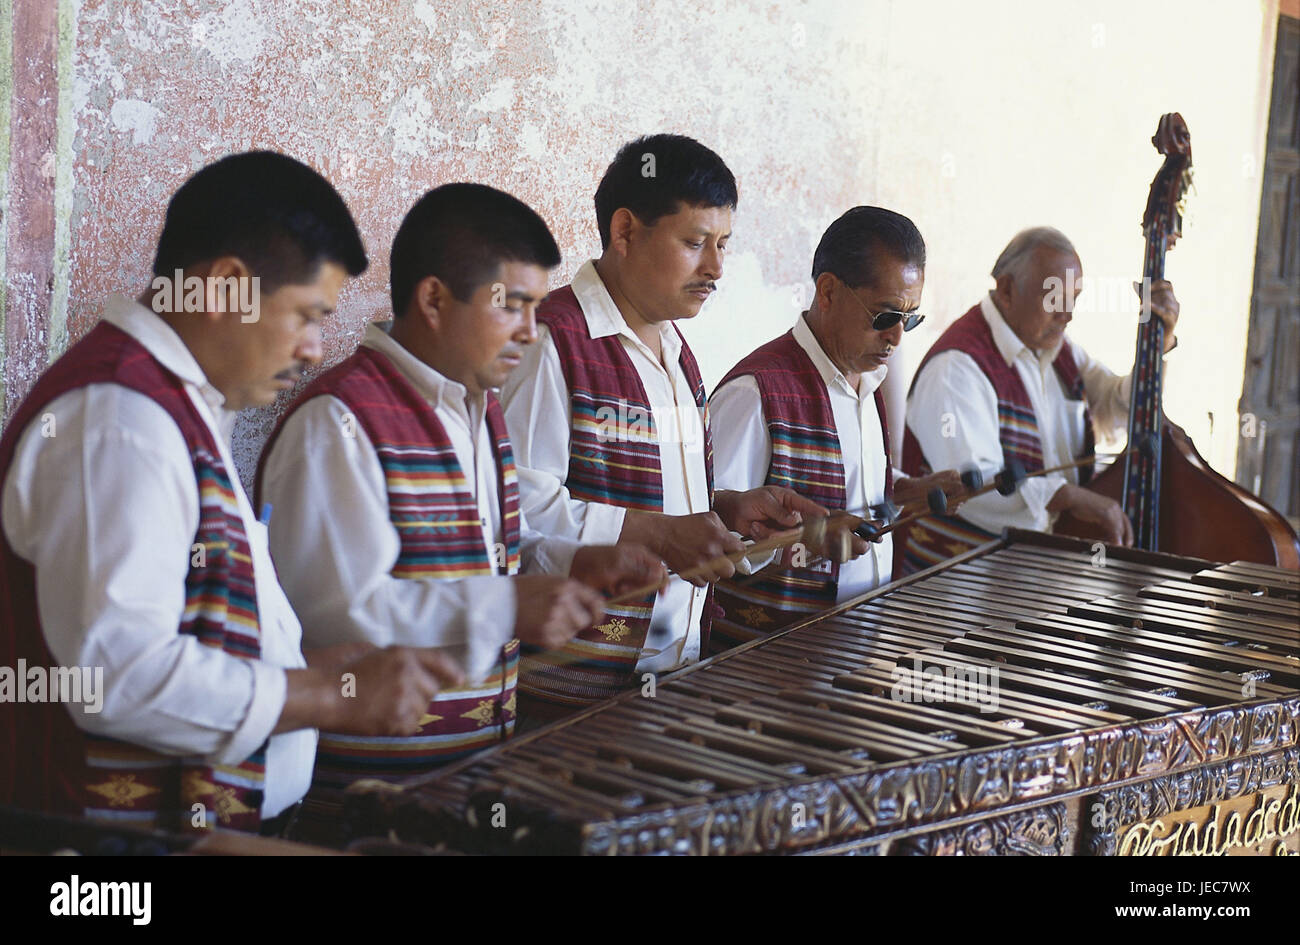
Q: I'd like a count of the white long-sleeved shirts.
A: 5